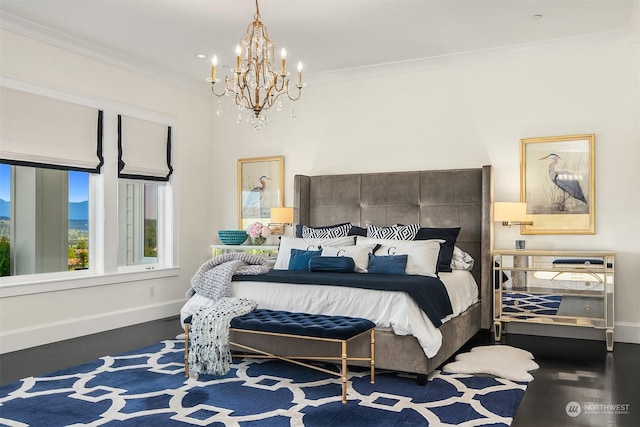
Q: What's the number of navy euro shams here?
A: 3